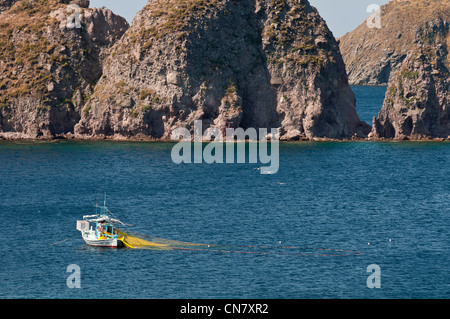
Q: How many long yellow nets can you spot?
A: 1